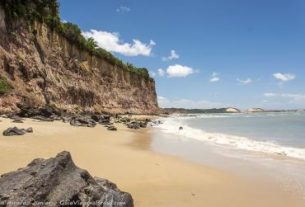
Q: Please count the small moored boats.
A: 0